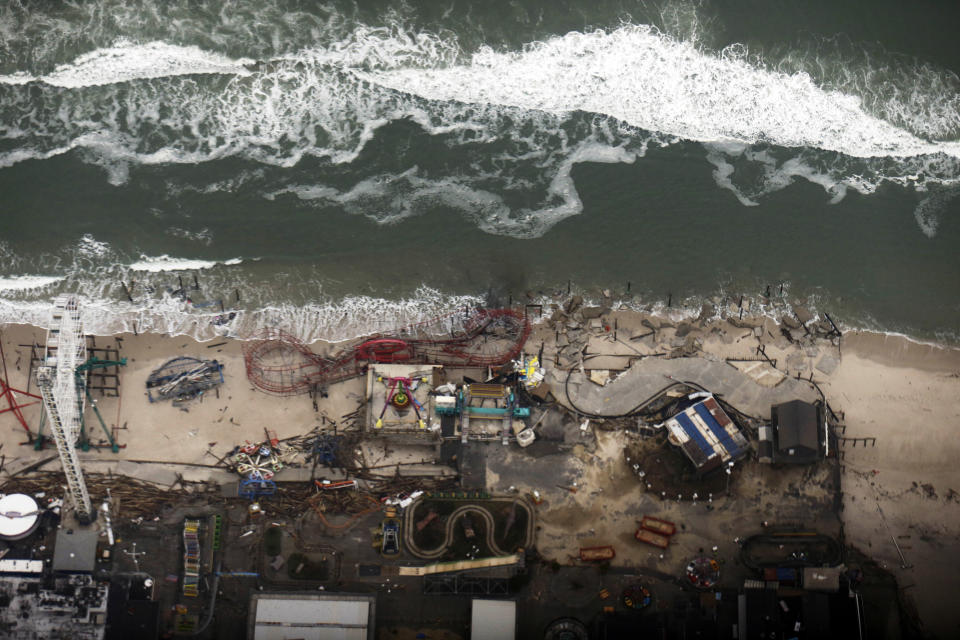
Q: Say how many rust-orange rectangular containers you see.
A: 3